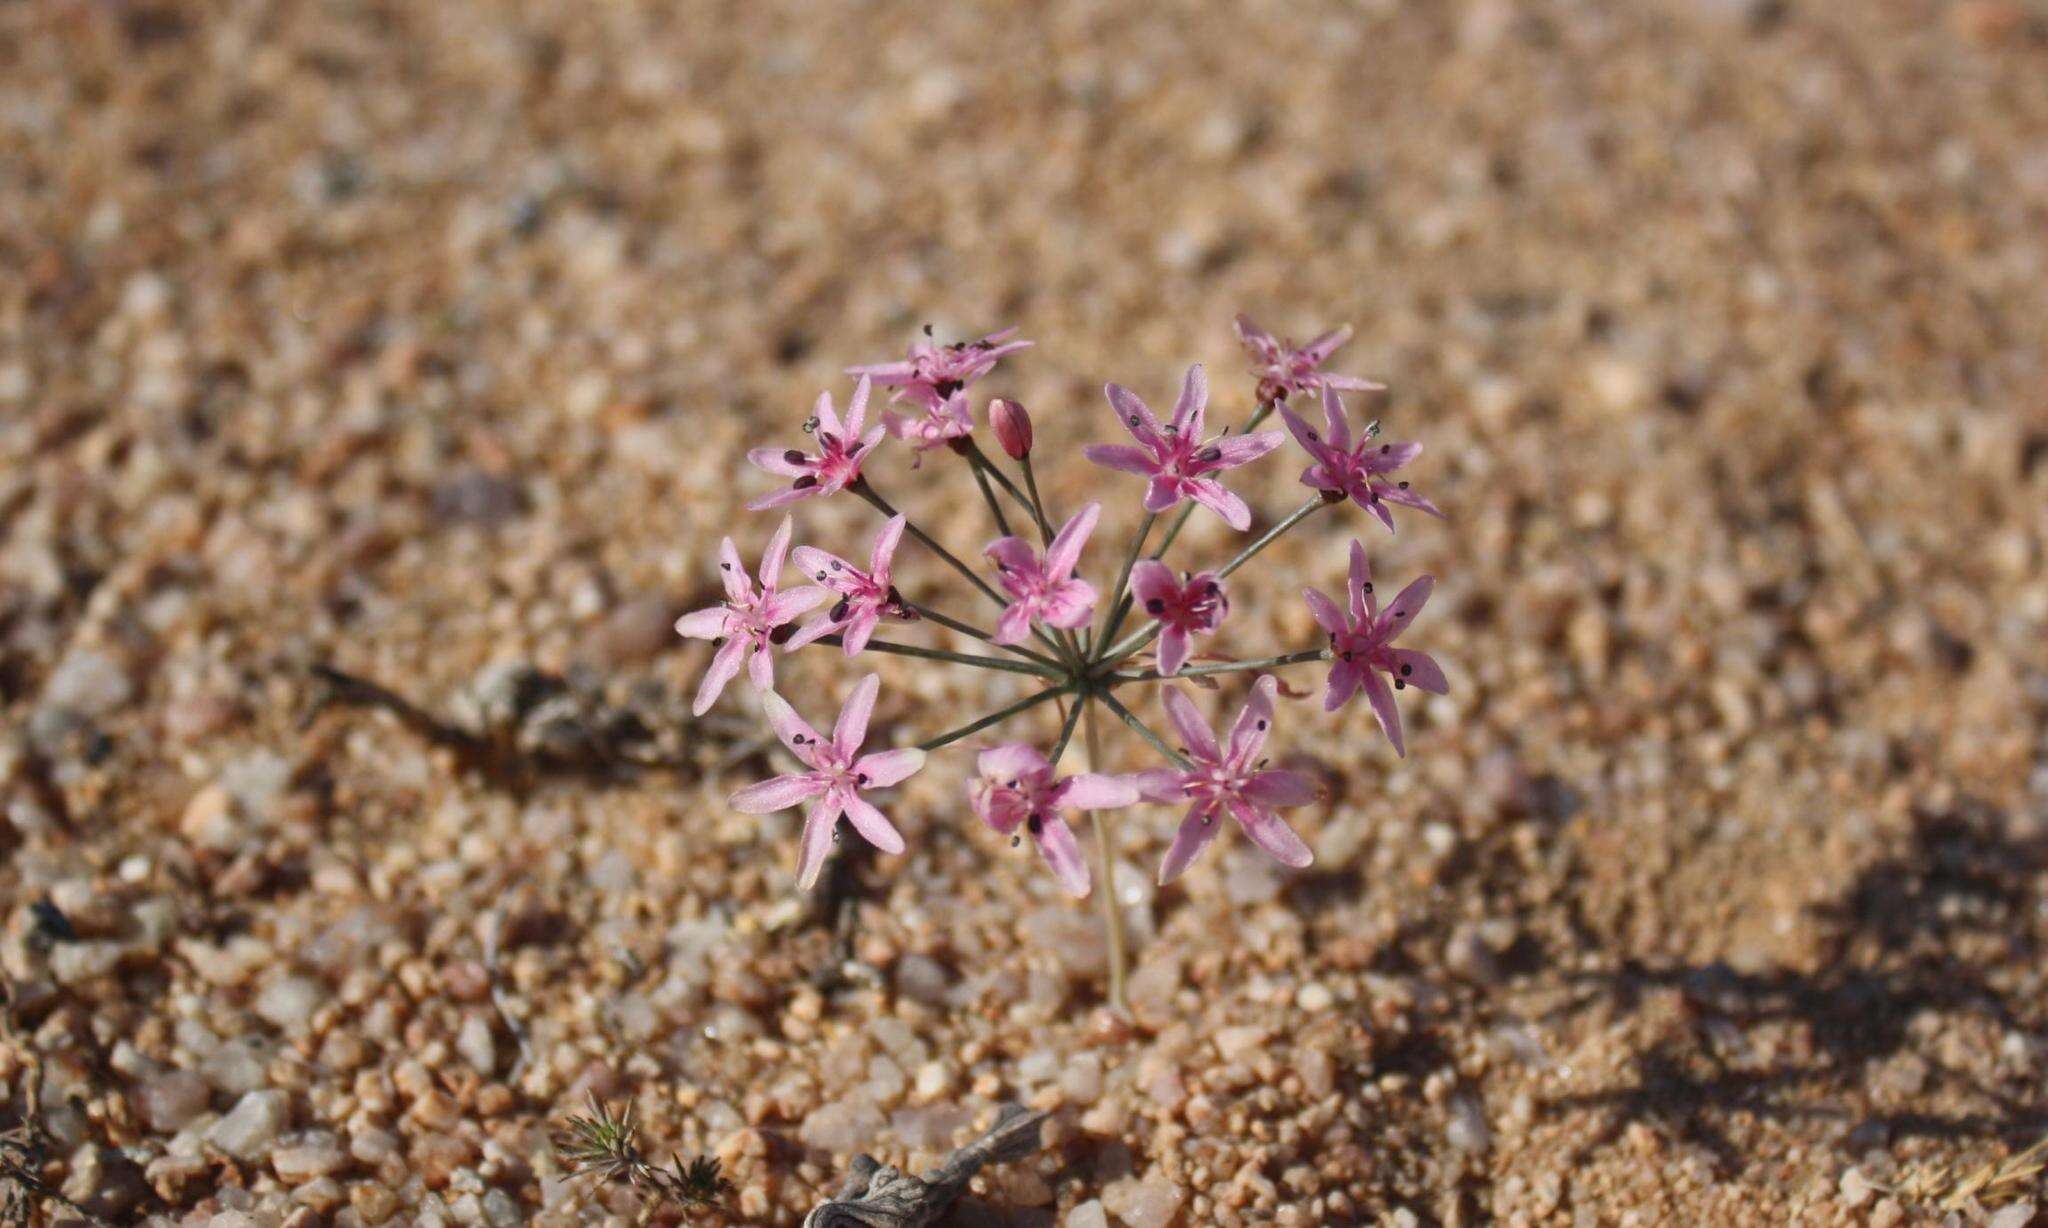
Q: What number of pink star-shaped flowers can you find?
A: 14